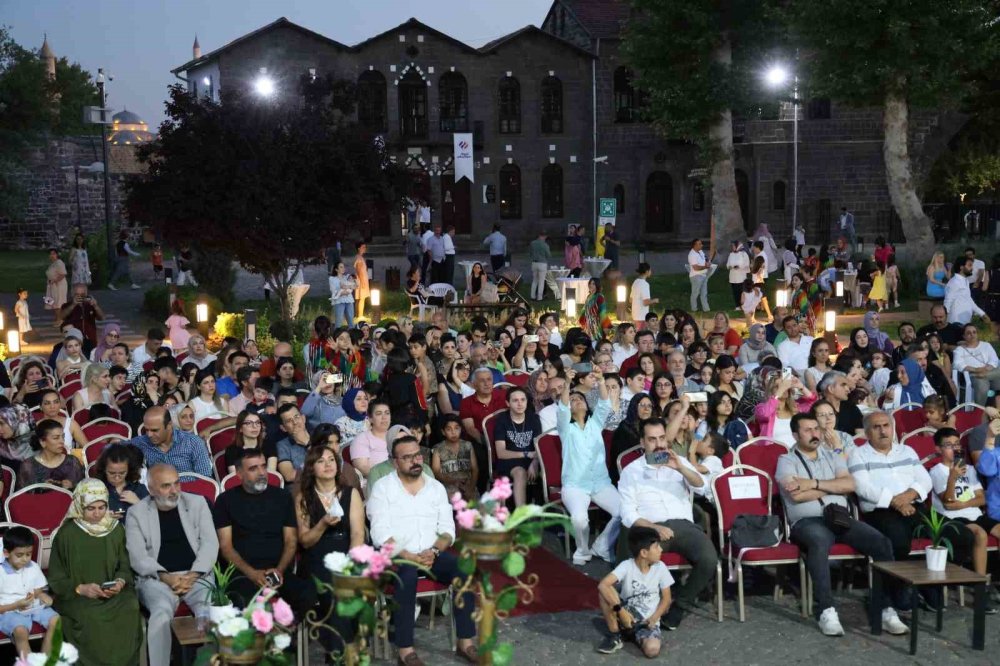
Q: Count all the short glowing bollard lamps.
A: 9